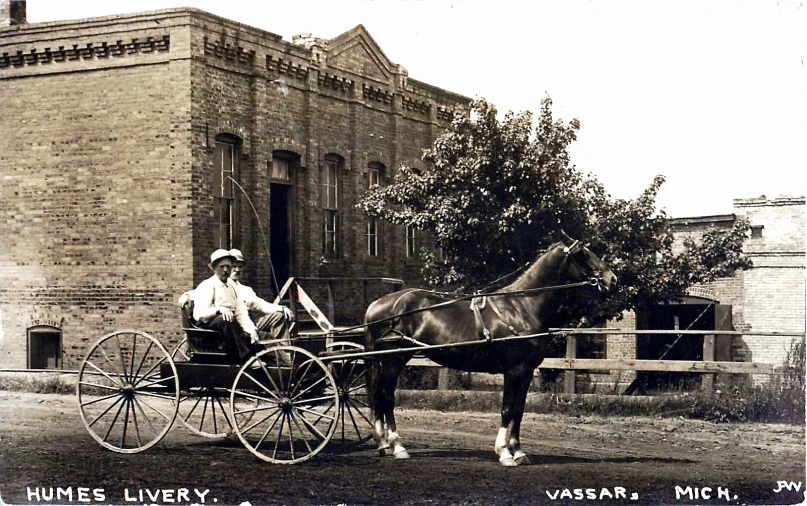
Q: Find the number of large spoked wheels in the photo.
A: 4